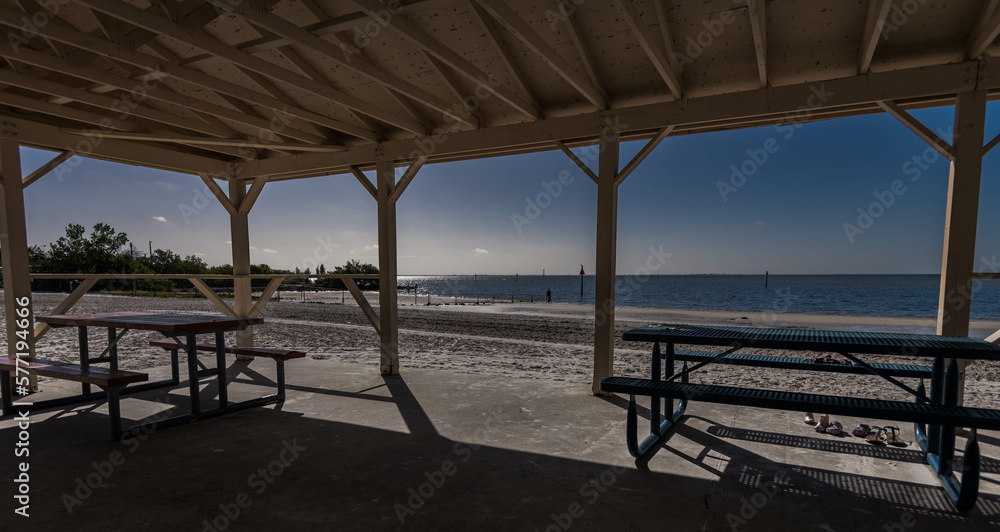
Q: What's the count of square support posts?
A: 5